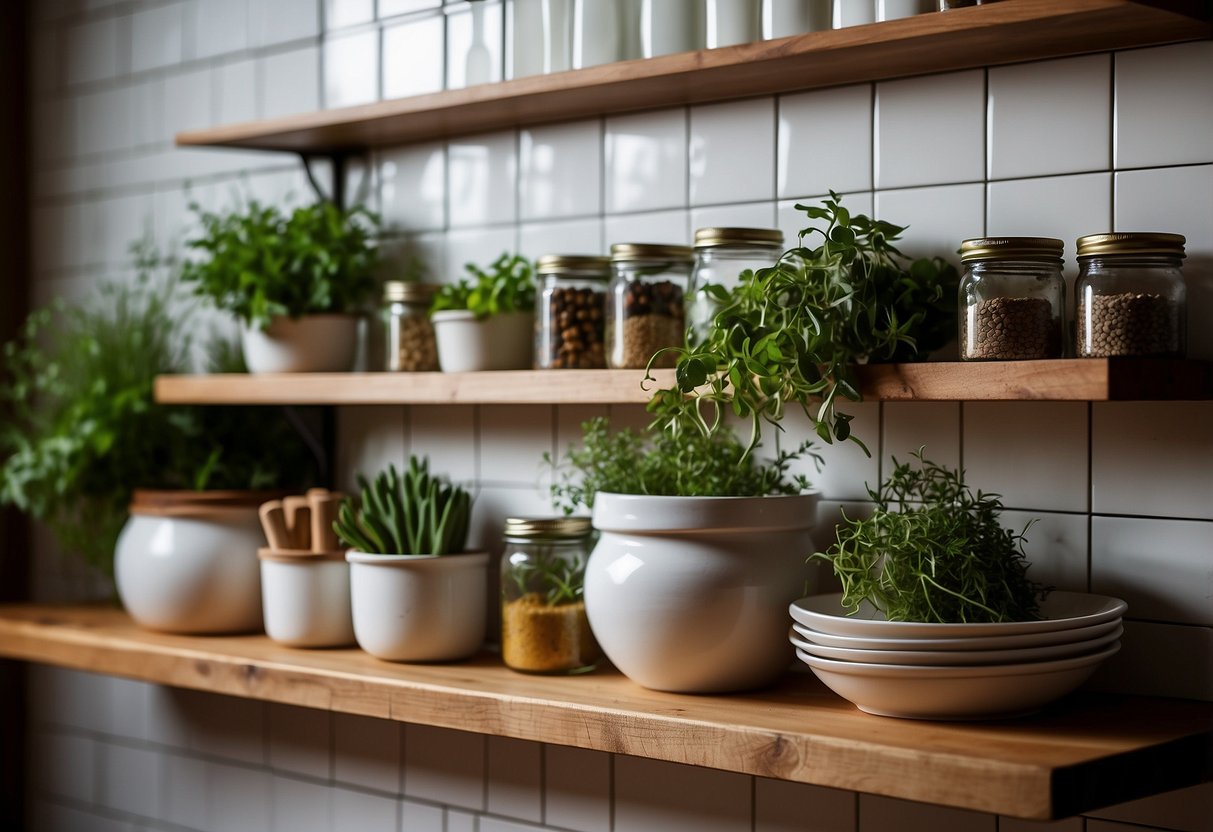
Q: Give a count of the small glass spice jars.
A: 7